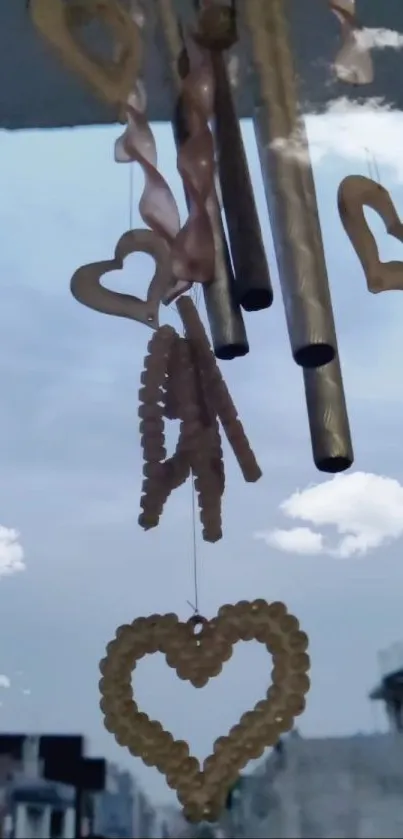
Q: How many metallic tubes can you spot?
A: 4